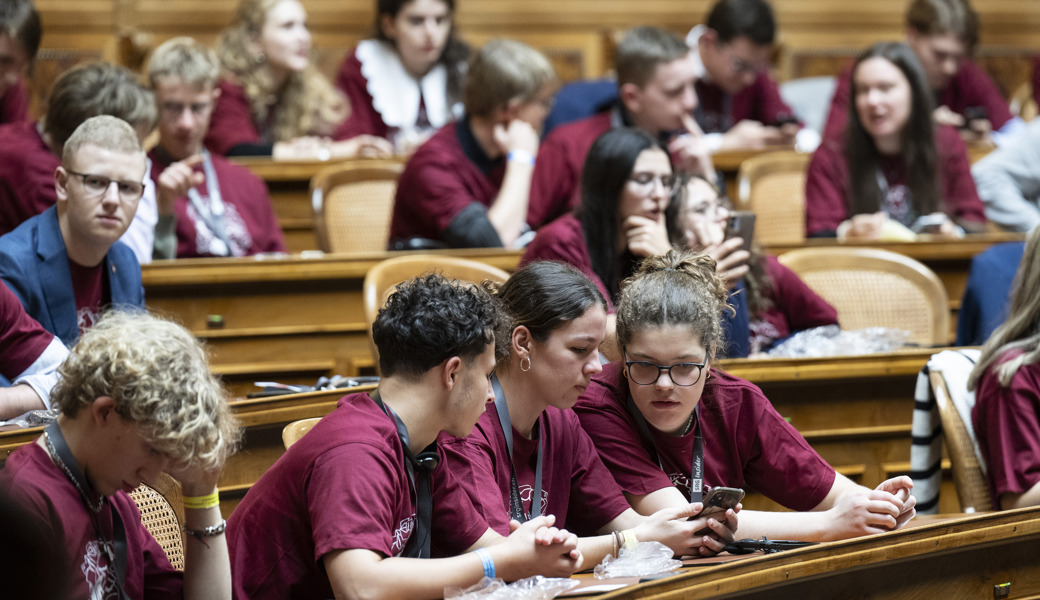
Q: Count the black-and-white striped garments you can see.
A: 1